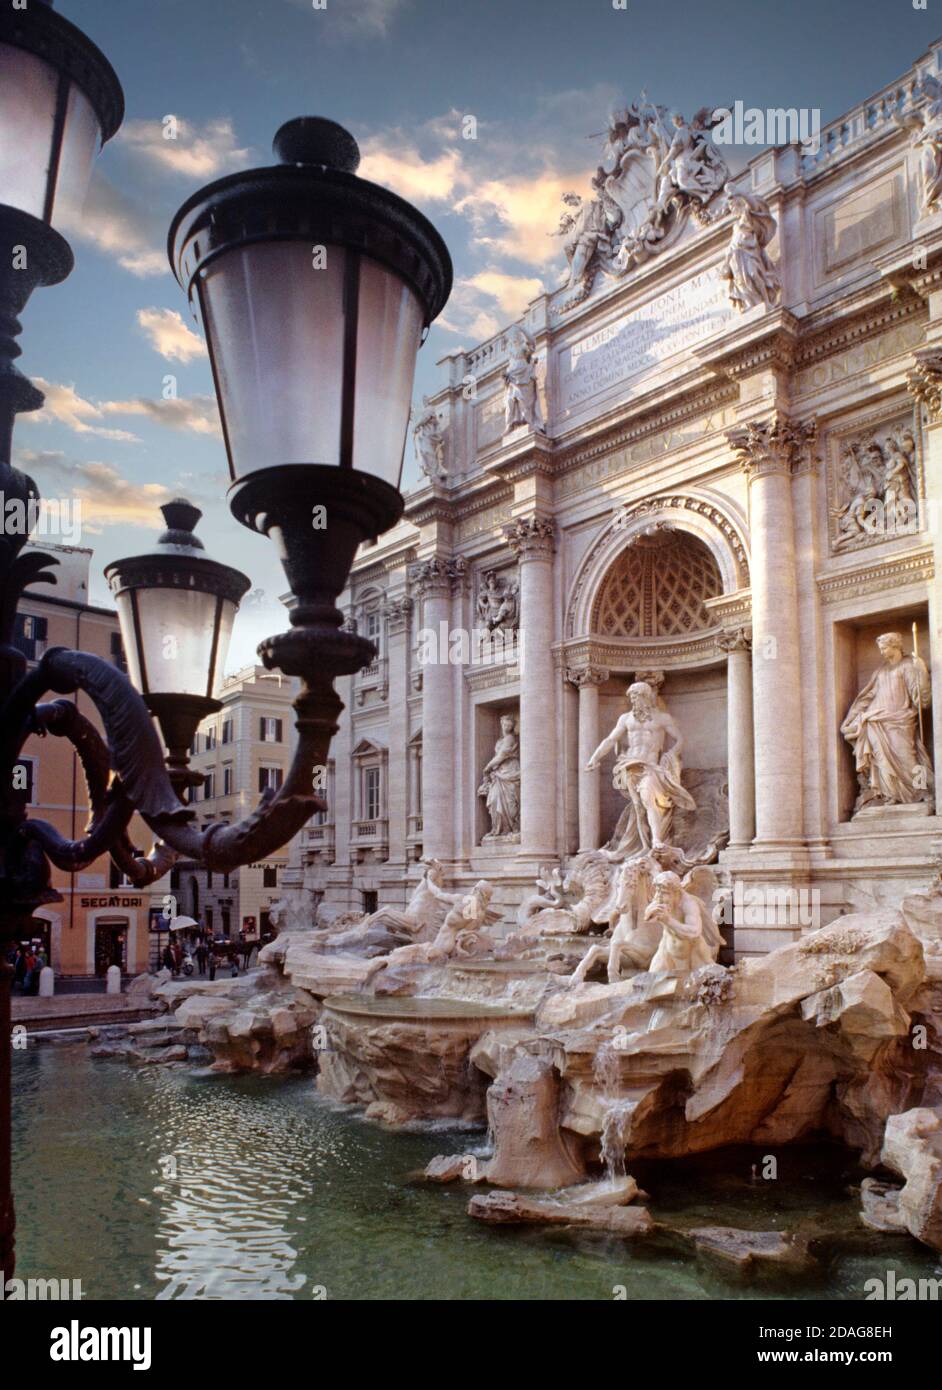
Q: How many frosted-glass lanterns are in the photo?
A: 3